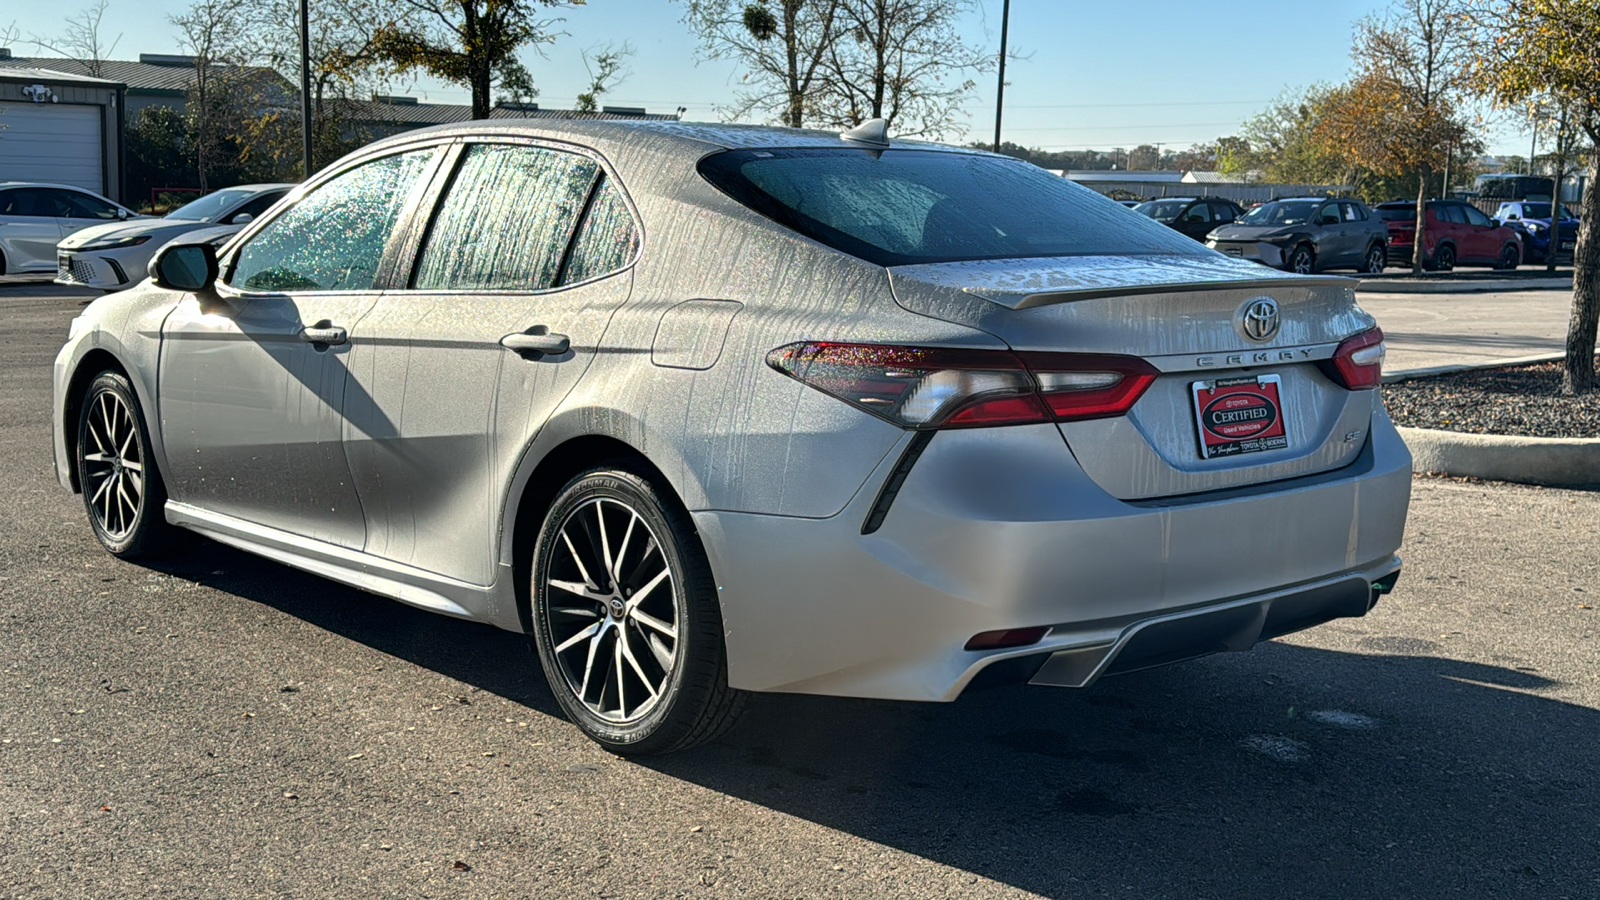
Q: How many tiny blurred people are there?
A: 0